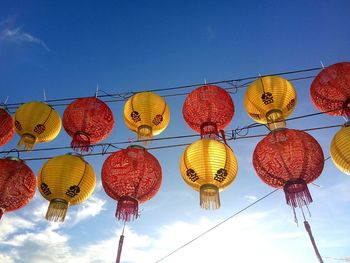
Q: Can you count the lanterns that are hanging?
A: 13